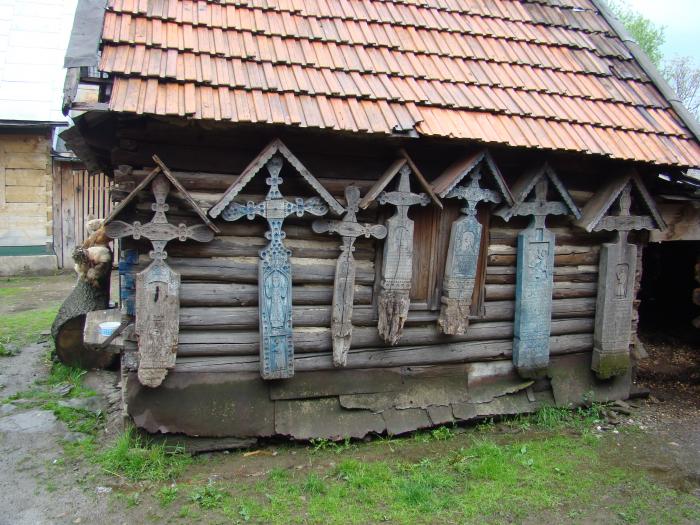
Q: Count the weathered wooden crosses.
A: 7